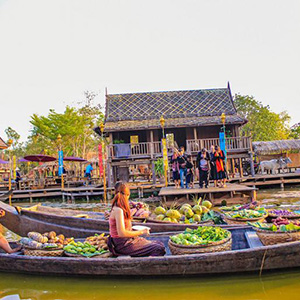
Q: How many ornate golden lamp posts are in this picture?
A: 5